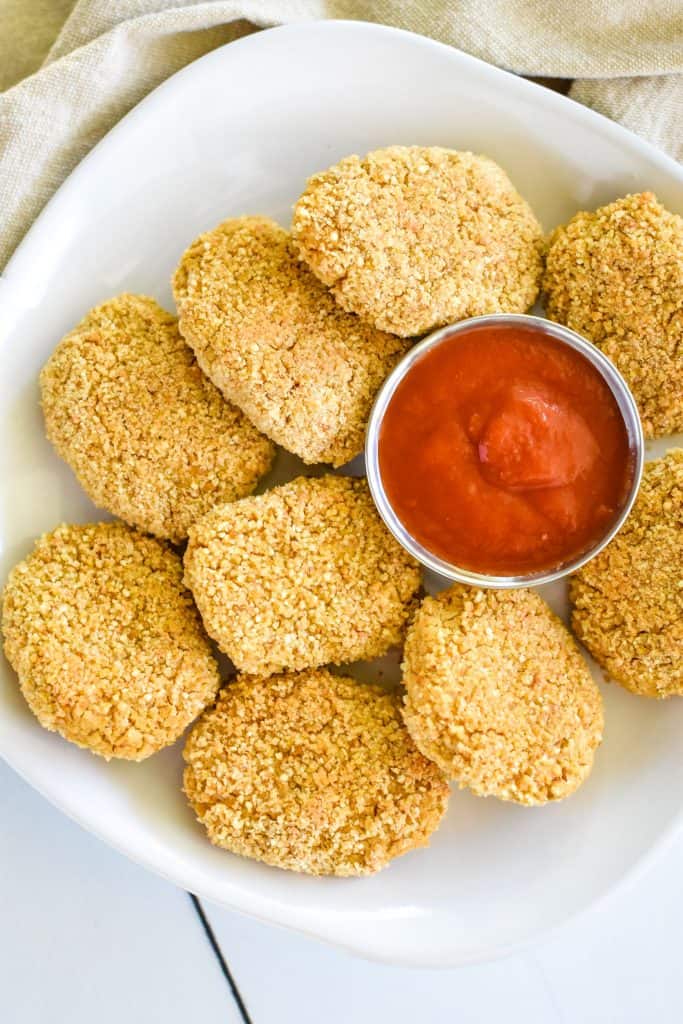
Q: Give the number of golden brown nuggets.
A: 9